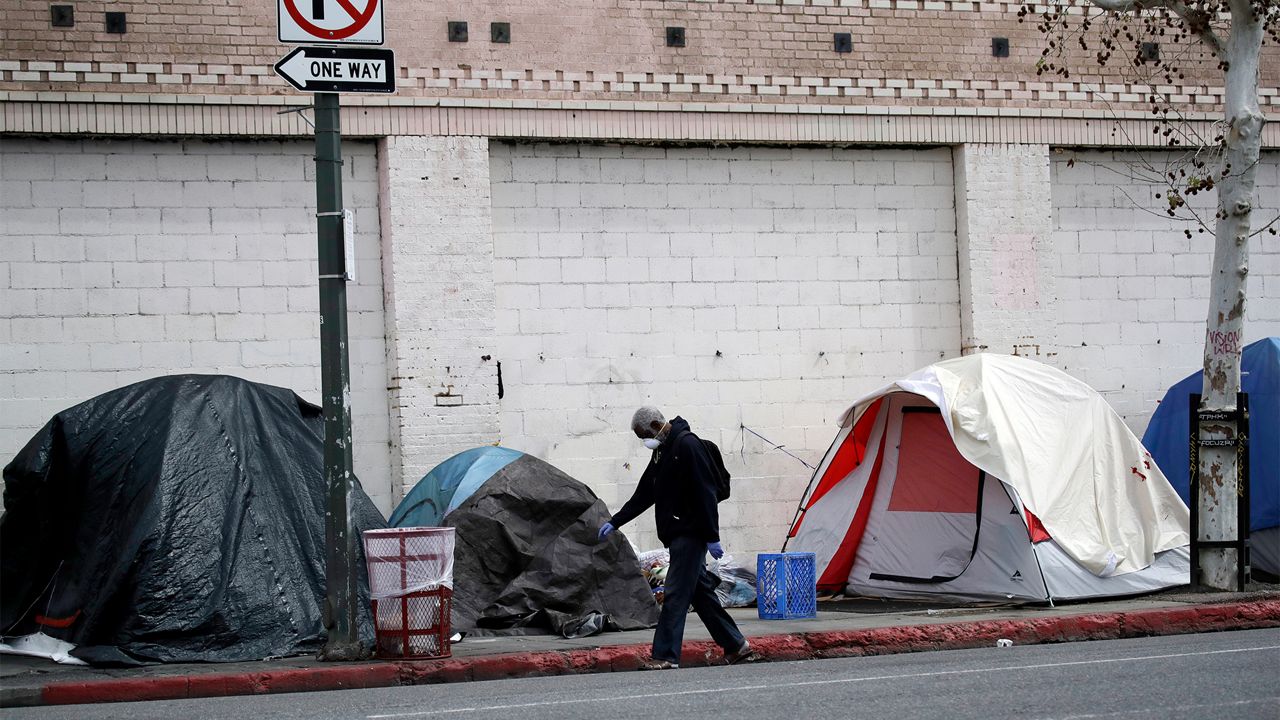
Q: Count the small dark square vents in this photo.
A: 8